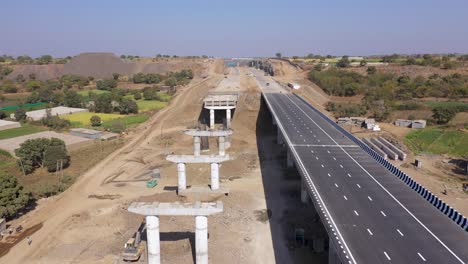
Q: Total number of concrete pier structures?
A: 4